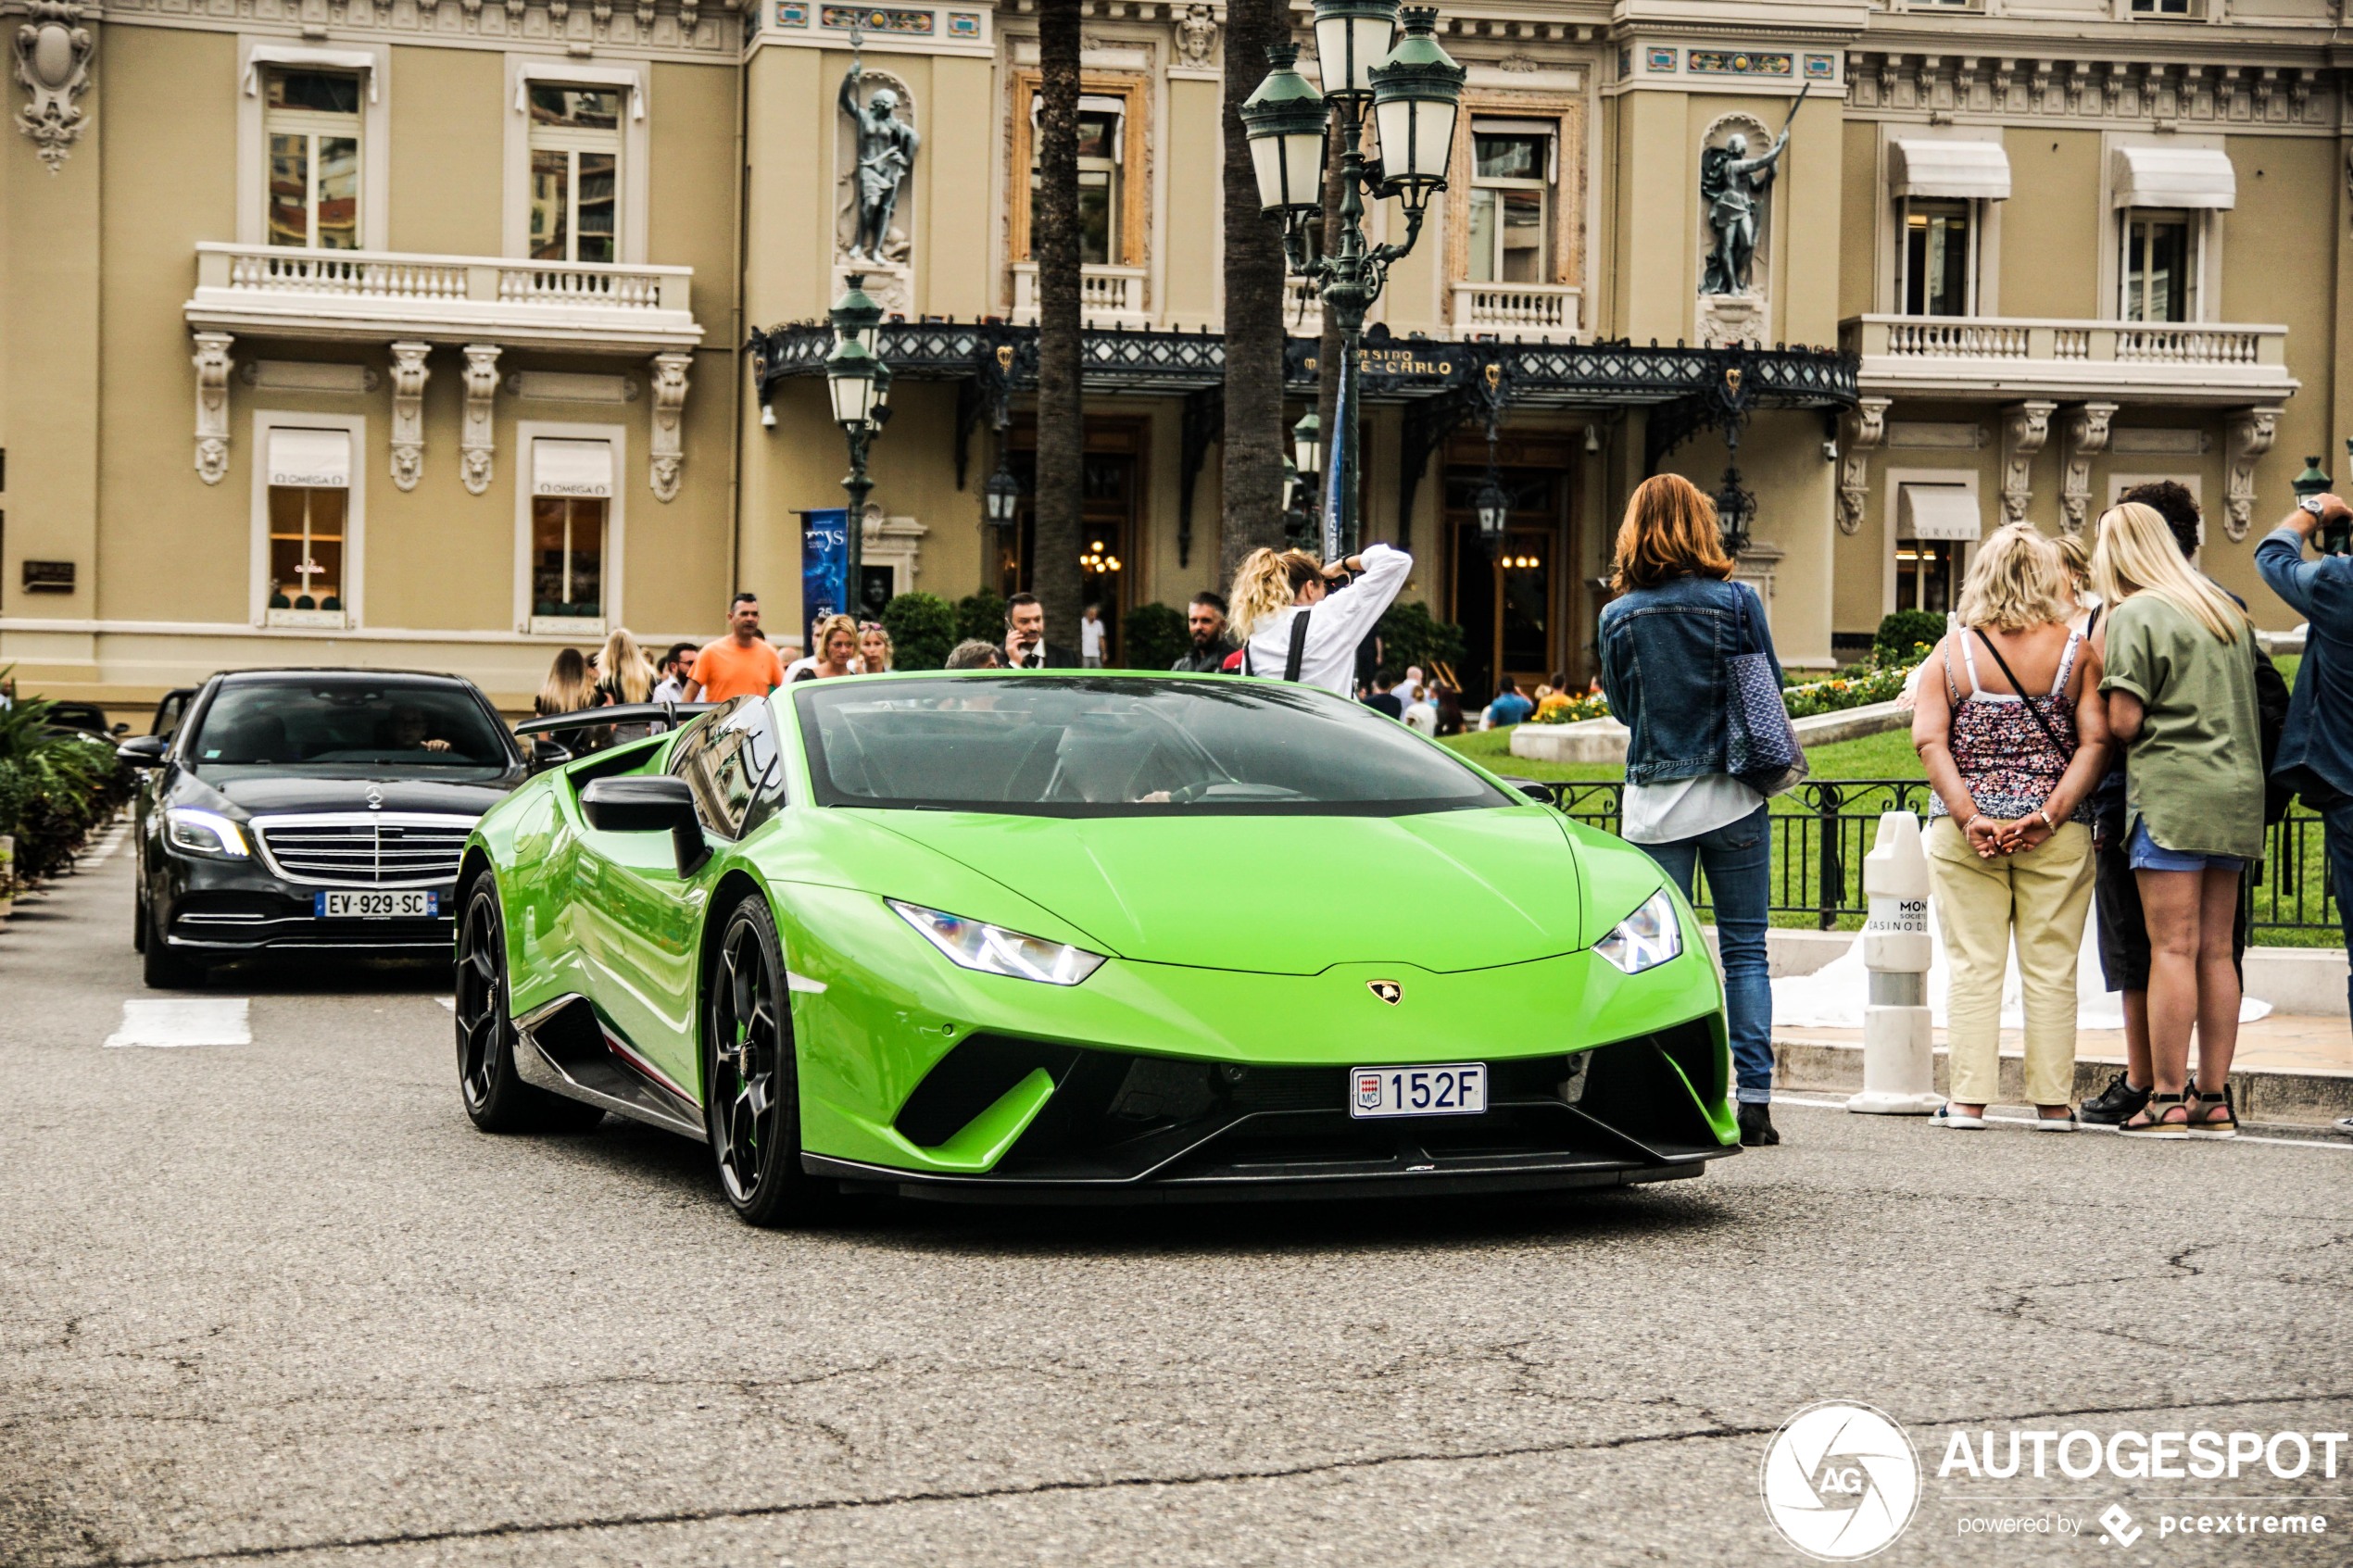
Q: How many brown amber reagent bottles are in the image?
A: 0